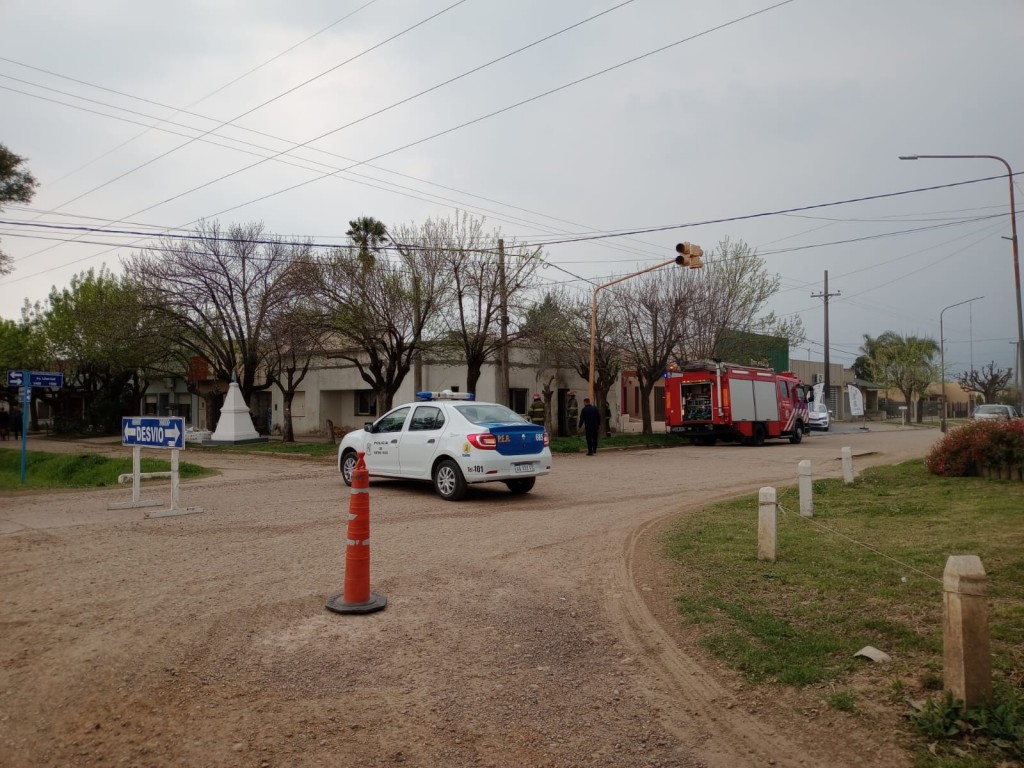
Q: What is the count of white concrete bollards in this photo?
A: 4